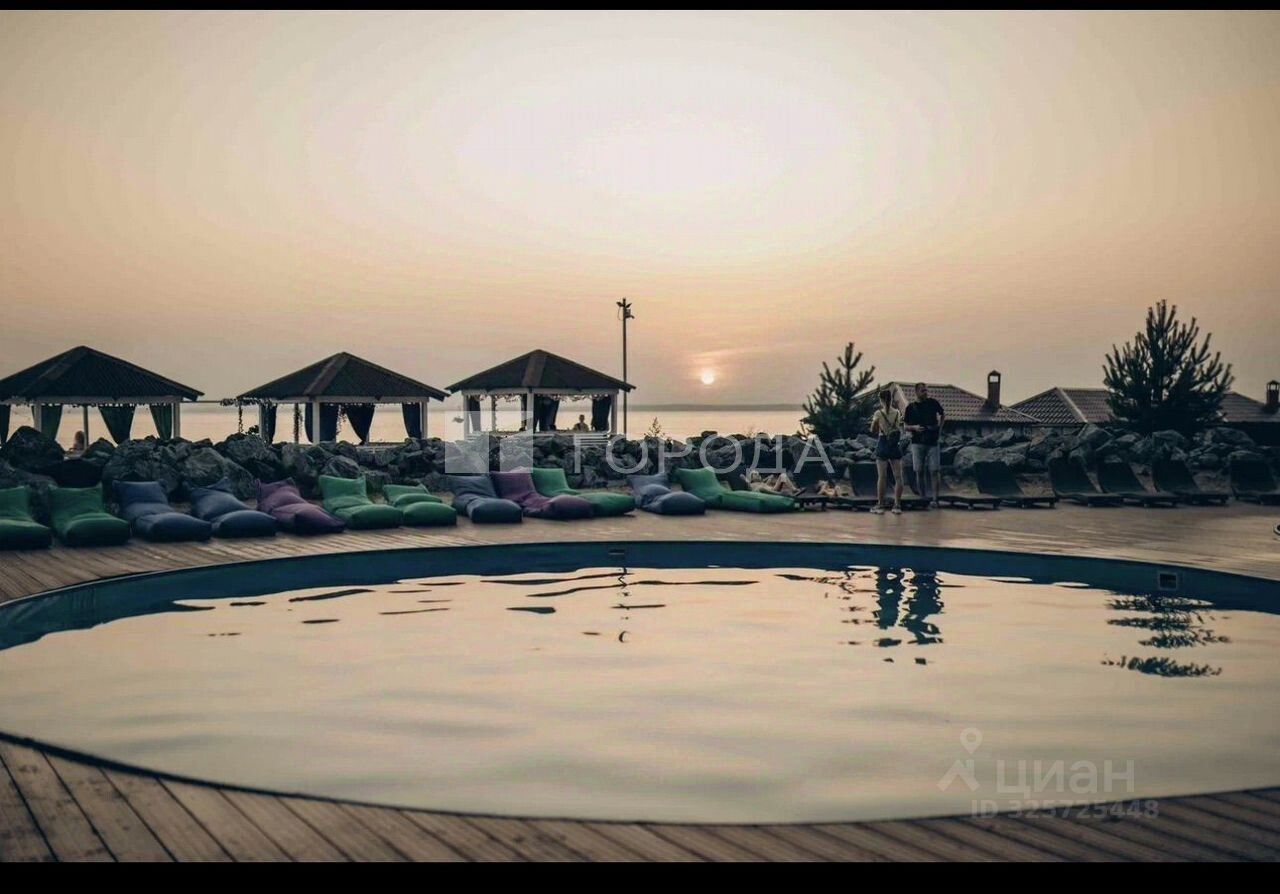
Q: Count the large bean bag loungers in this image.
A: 12